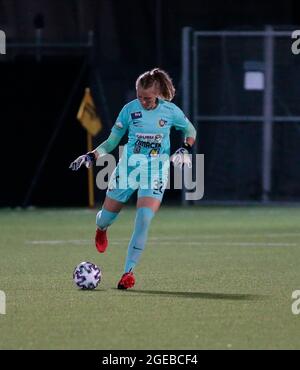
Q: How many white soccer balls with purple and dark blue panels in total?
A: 1